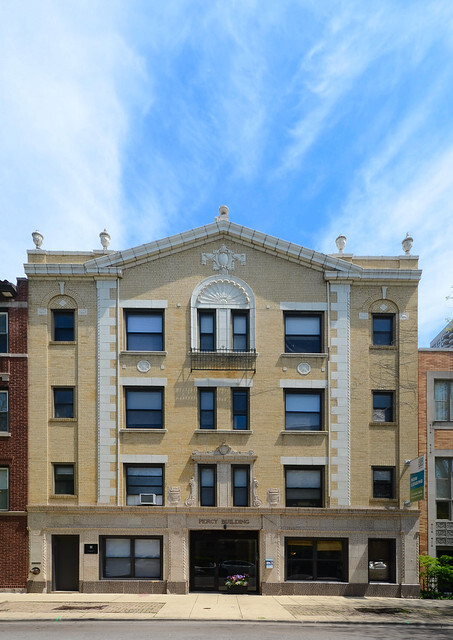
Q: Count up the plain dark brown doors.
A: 1